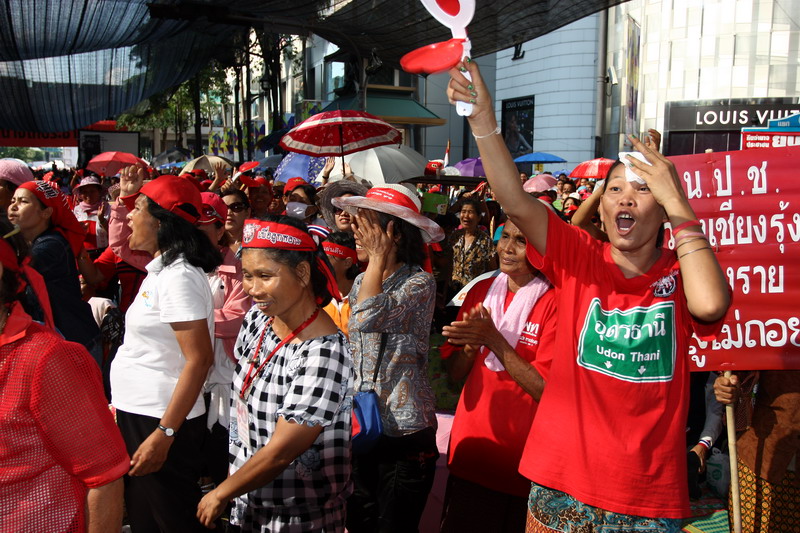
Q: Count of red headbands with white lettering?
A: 2